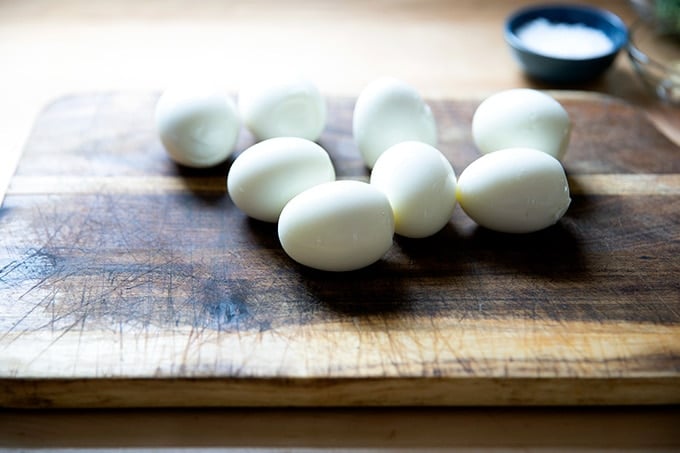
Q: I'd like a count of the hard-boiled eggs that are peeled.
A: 8